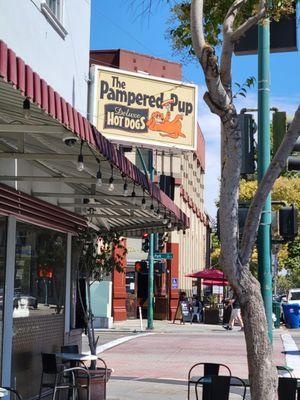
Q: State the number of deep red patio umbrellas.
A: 2